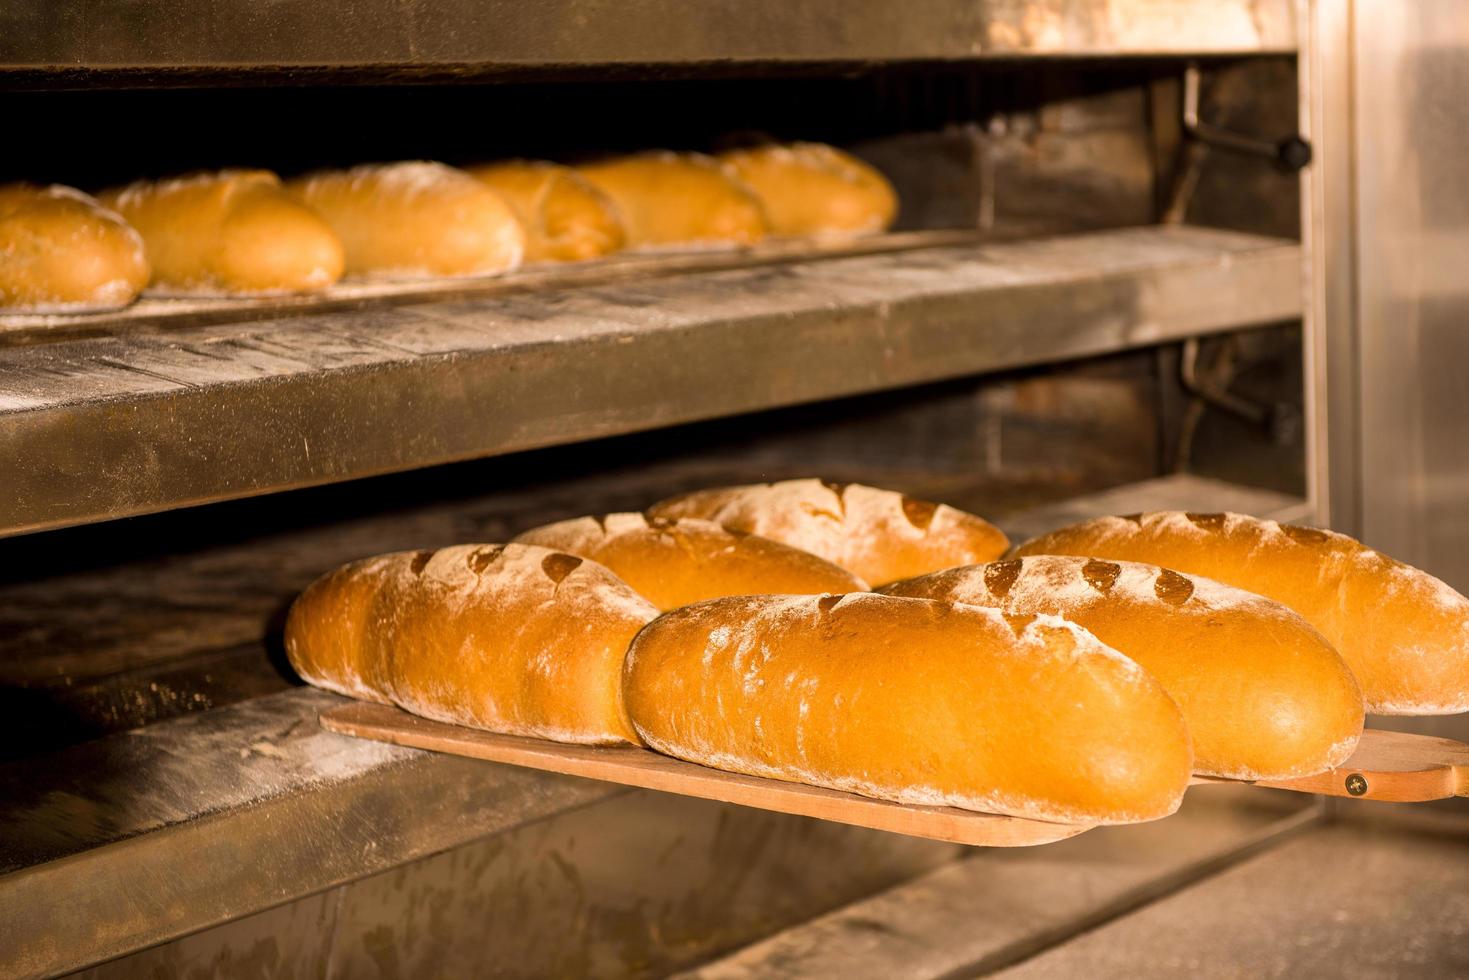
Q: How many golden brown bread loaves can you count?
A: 12